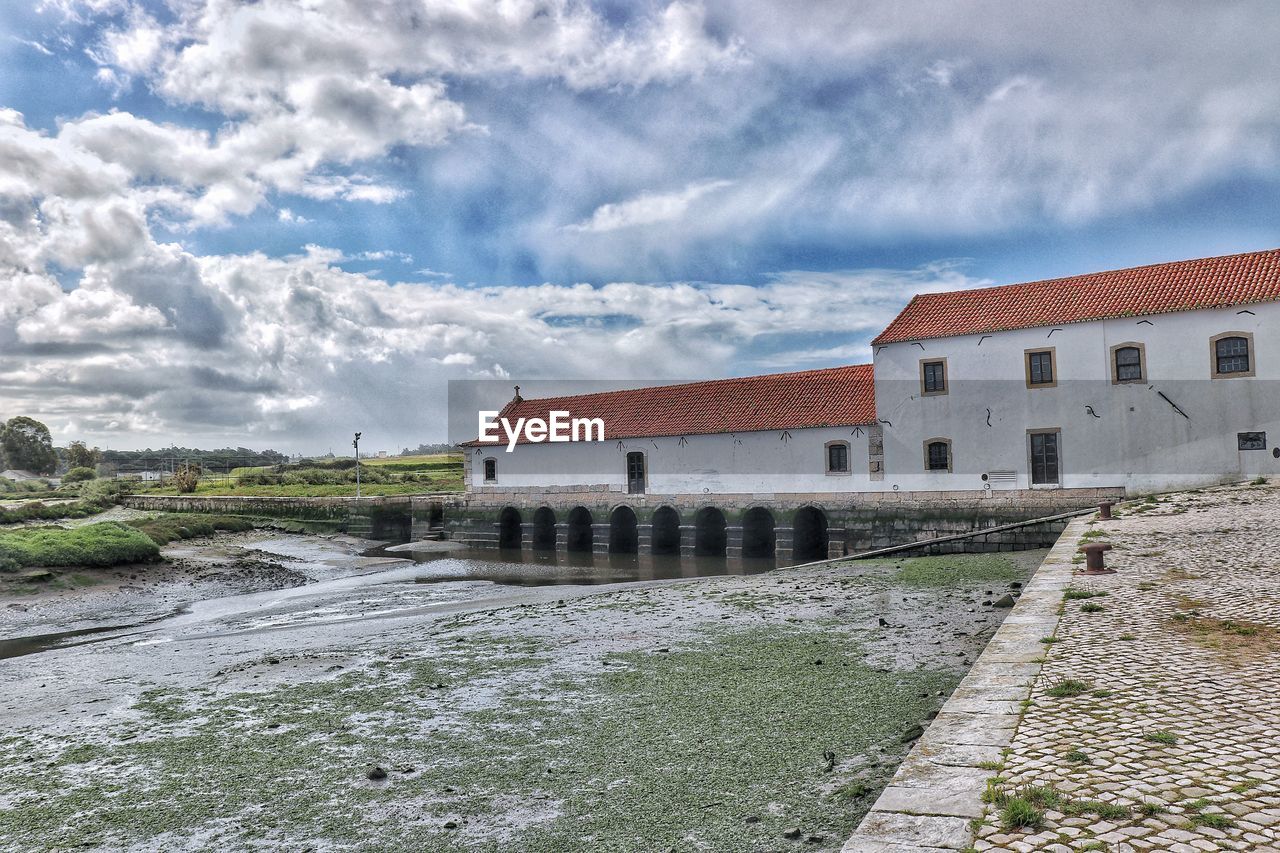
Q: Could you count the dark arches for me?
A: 8